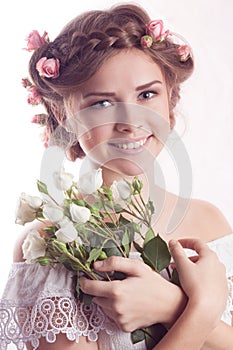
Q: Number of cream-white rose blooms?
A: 8